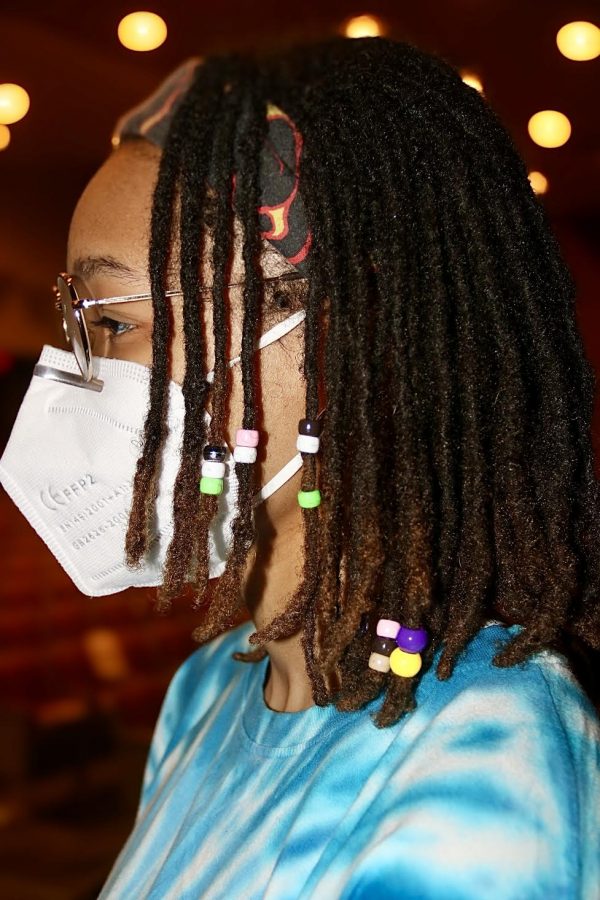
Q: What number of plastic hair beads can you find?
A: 13